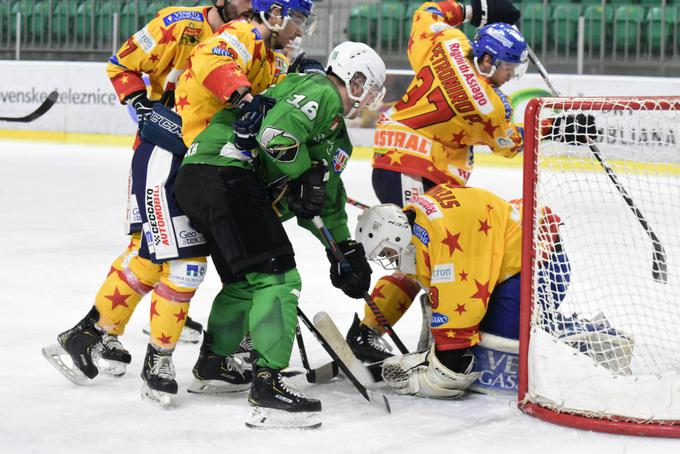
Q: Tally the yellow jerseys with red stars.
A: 4